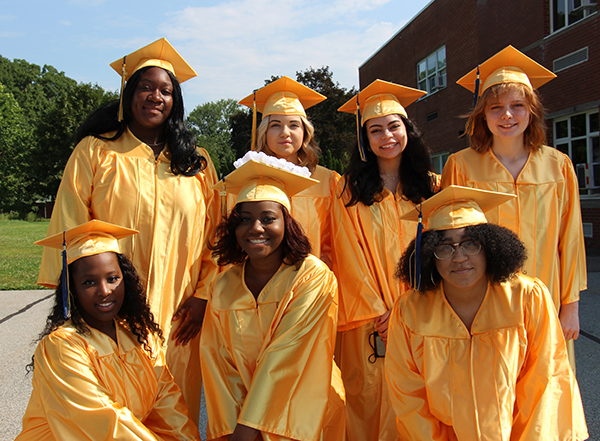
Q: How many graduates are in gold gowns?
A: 7